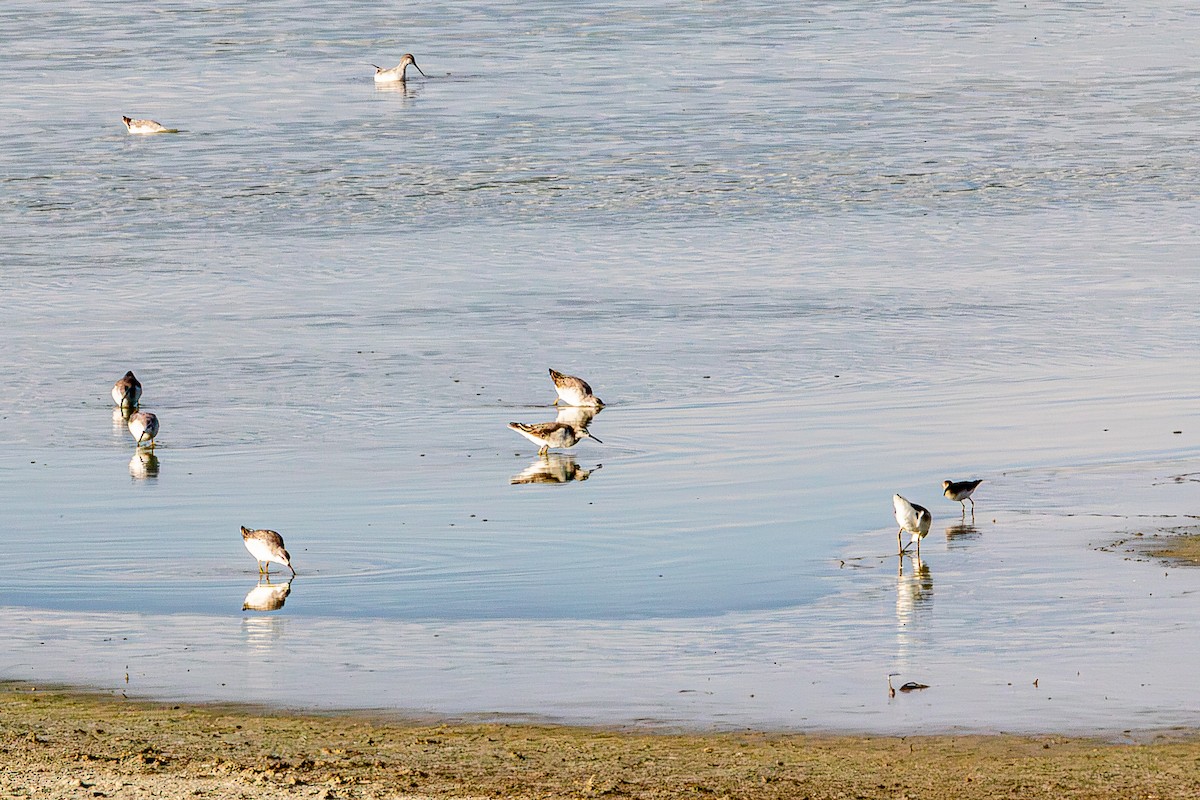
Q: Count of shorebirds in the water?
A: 9